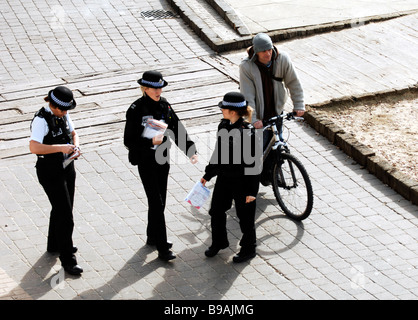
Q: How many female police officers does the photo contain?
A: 3